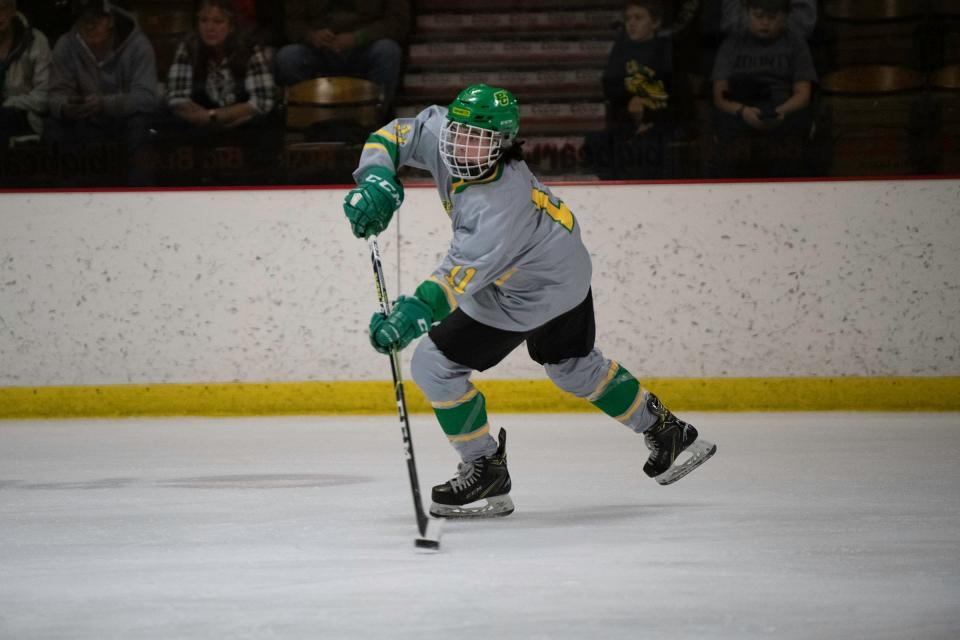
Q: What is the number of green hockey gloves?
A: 2